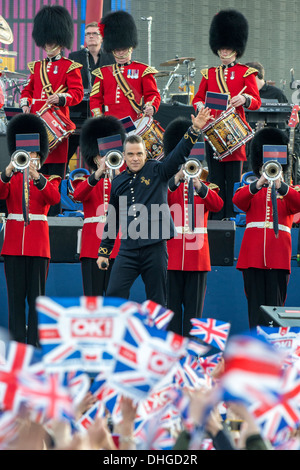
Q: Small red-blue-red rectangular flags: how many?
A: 7